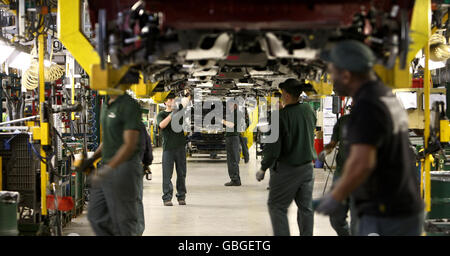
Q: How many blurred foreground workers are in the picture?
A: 2